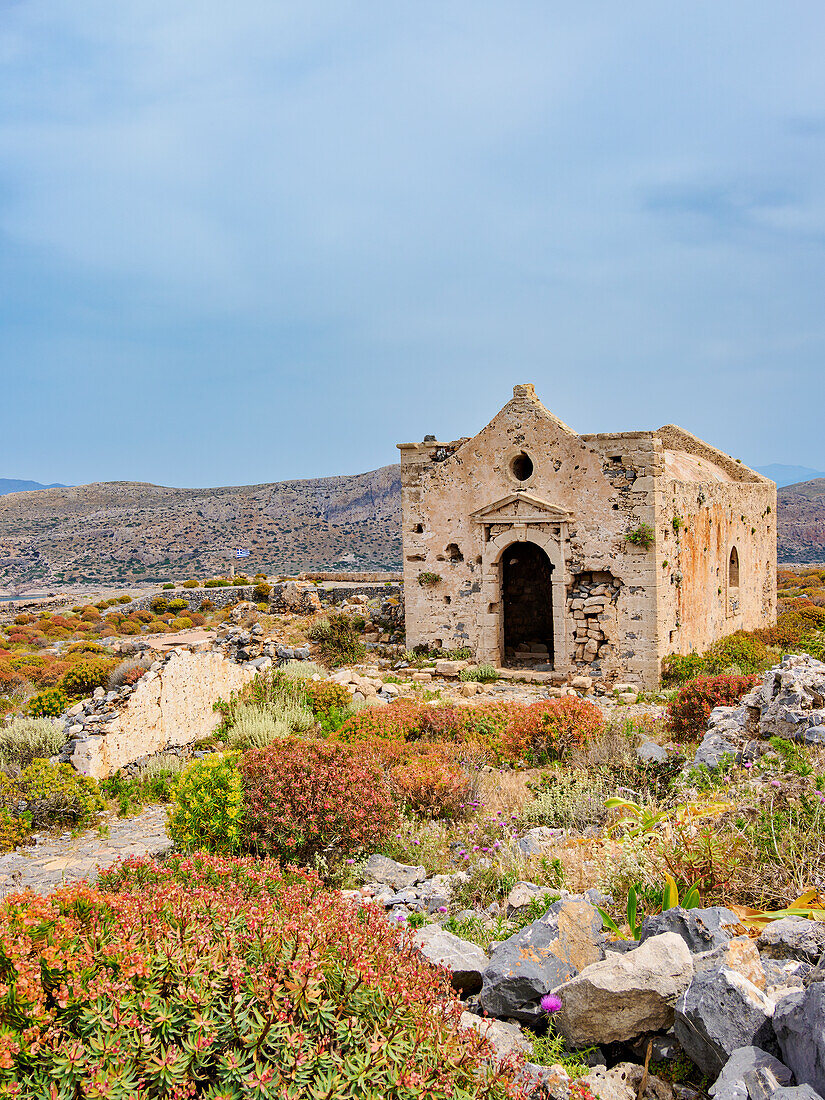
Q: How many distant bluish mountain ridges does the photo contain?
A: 2